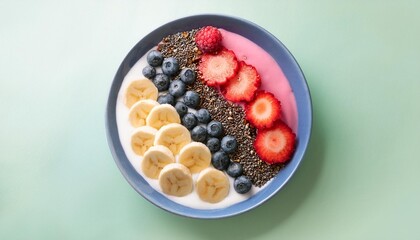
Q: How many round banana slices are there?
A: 9